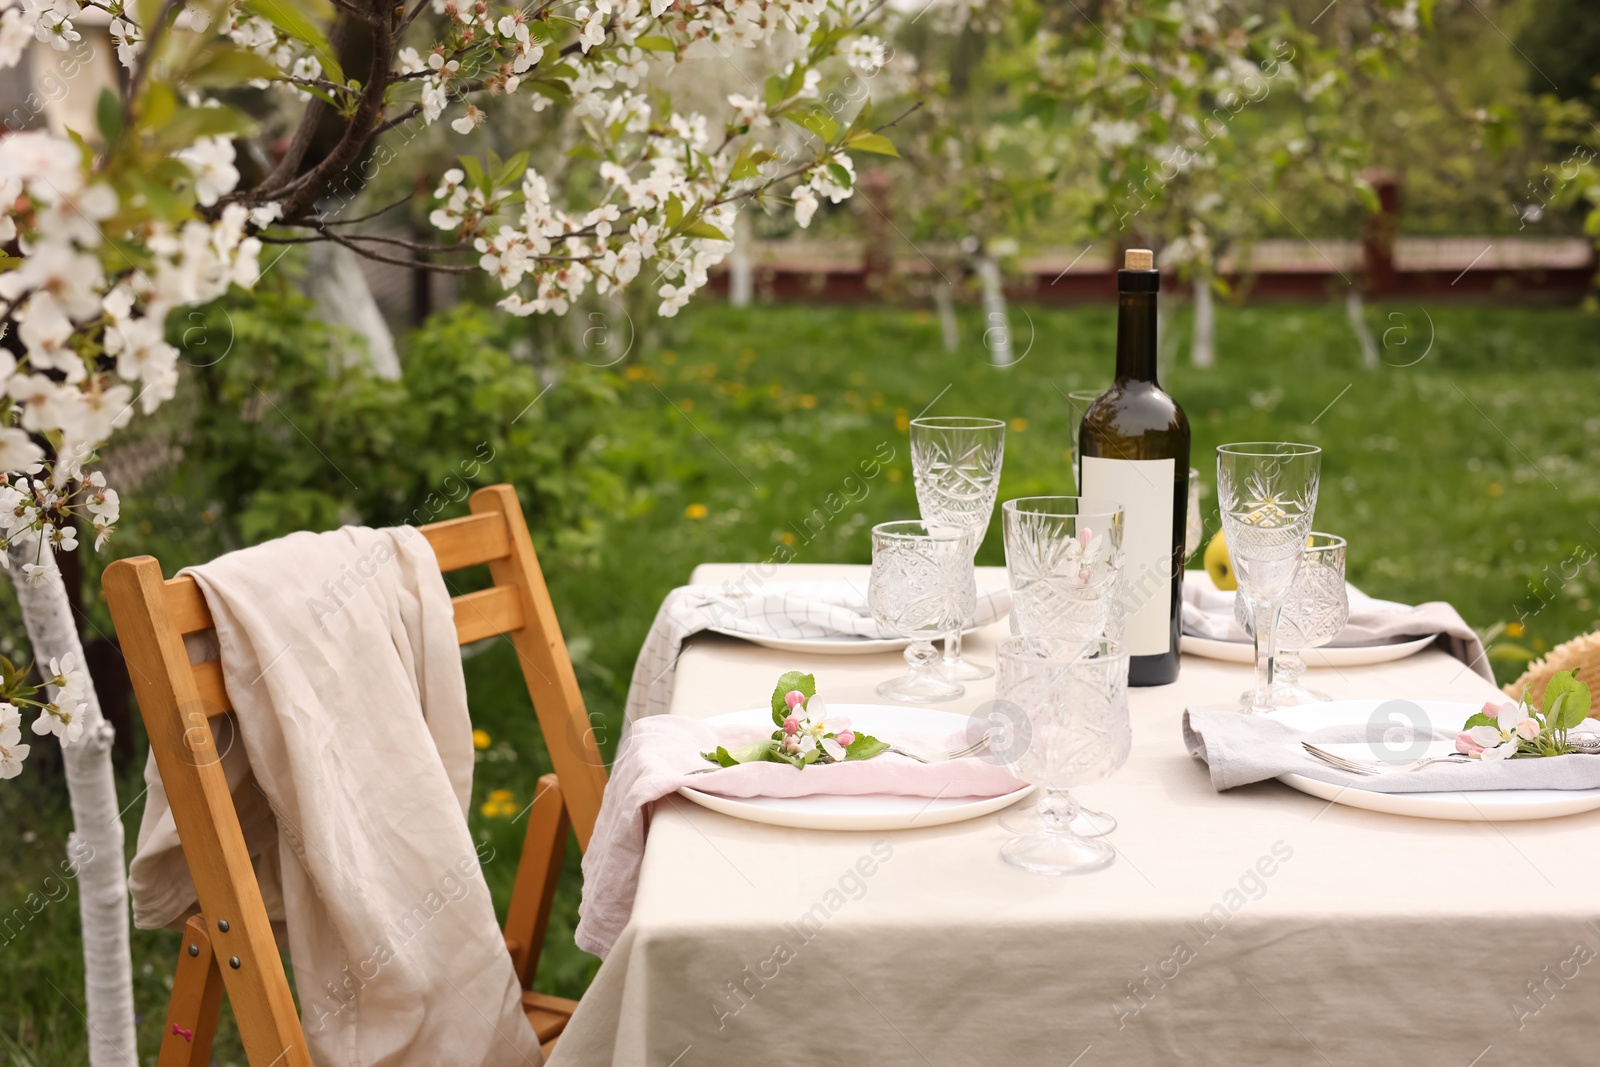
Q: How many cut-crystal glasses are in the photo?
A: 8